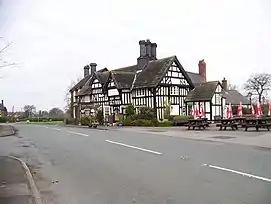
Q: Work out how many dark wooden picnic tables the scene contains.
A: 3